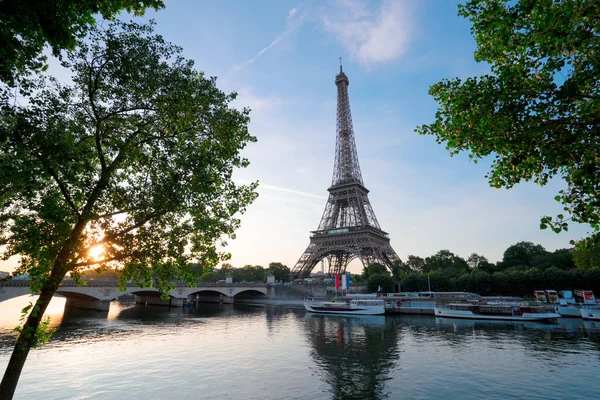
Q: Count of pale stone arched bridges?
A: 1